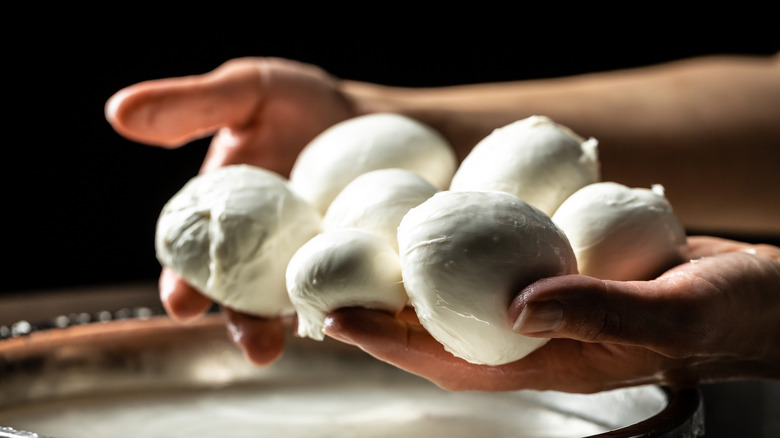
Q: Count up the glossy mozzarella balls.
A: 7